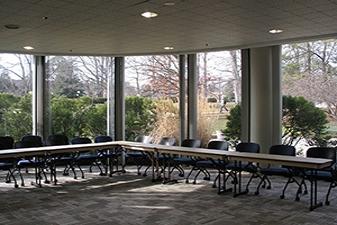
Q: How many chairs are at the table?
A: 12